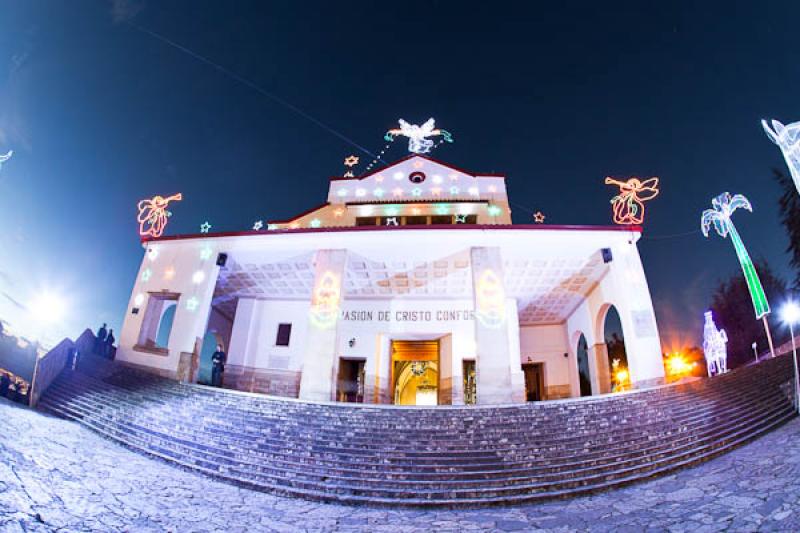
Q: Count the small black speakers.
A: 2